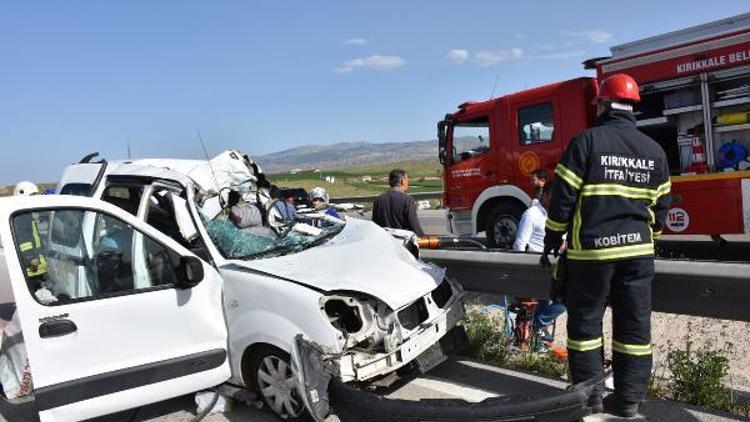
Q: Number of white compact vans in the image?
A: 1